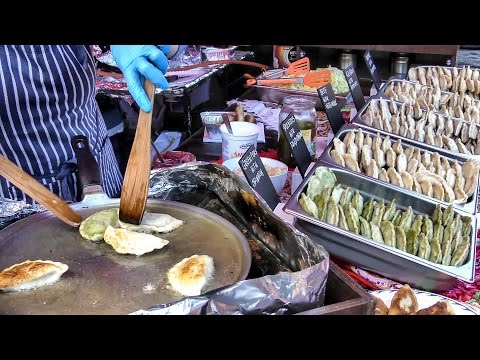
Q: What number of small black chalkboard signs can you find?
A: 5